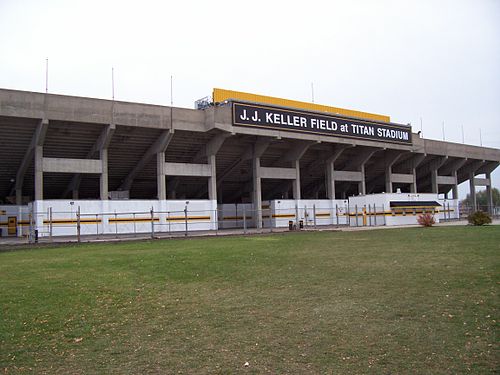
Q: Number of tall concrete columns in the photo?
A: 14